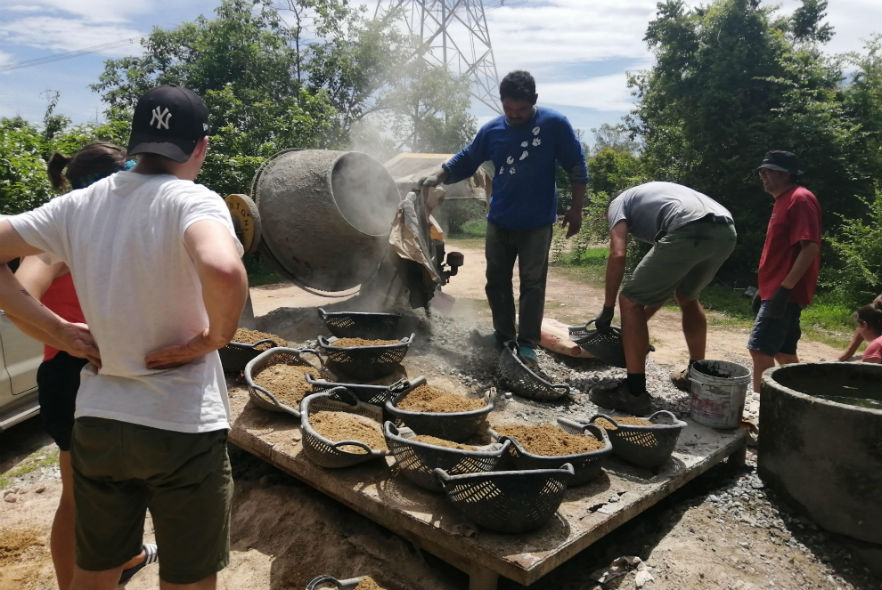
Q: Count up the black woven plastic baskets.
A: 14